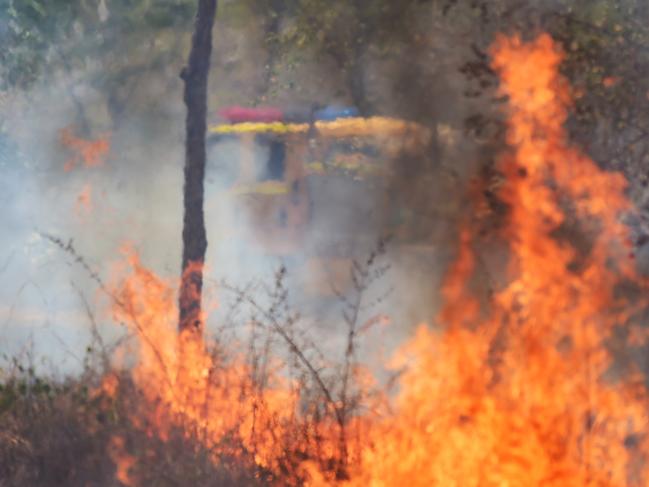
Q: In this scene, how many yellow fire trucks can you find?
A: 1